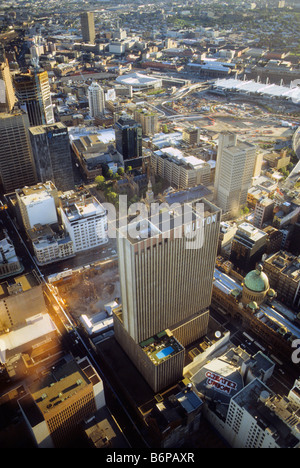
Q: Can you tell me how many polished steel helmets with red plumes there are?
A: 0